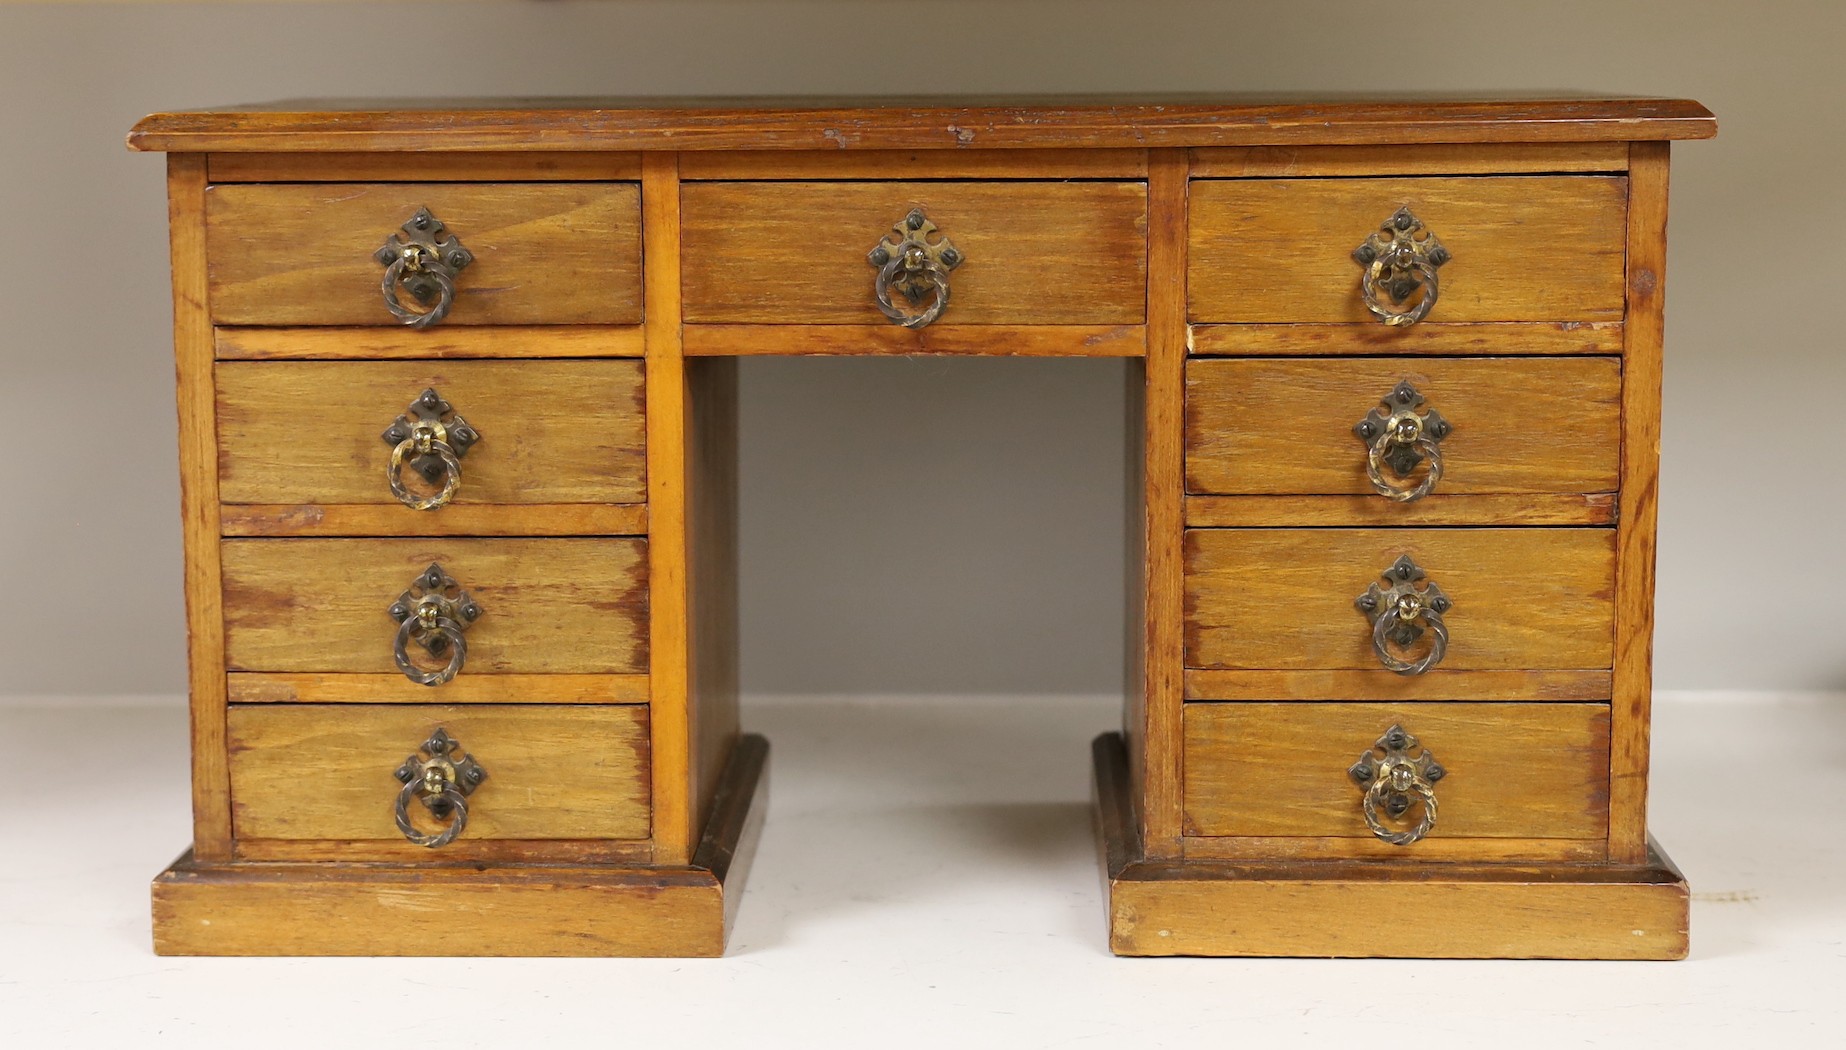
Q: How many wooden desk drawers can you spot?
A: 9